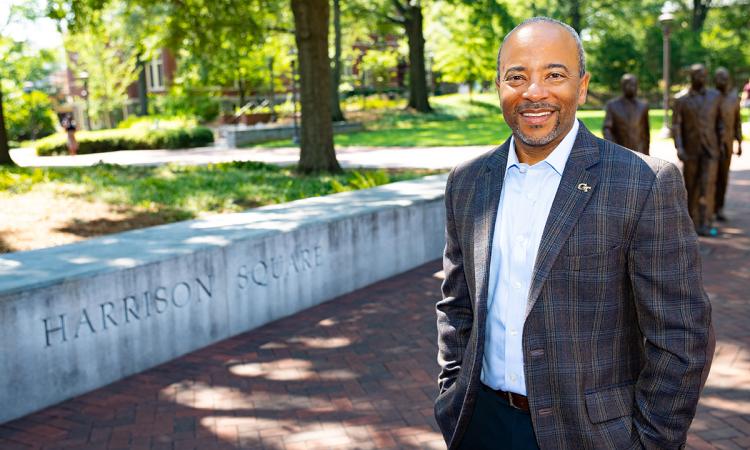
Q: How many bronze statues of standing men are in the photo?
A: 3